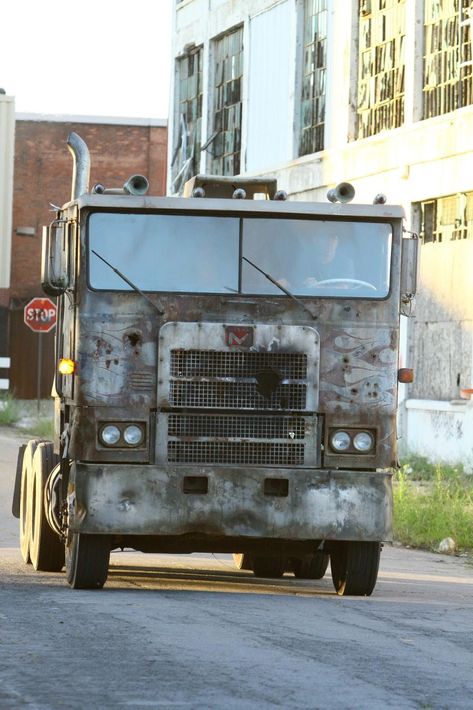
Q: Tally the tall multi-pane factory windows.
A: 5